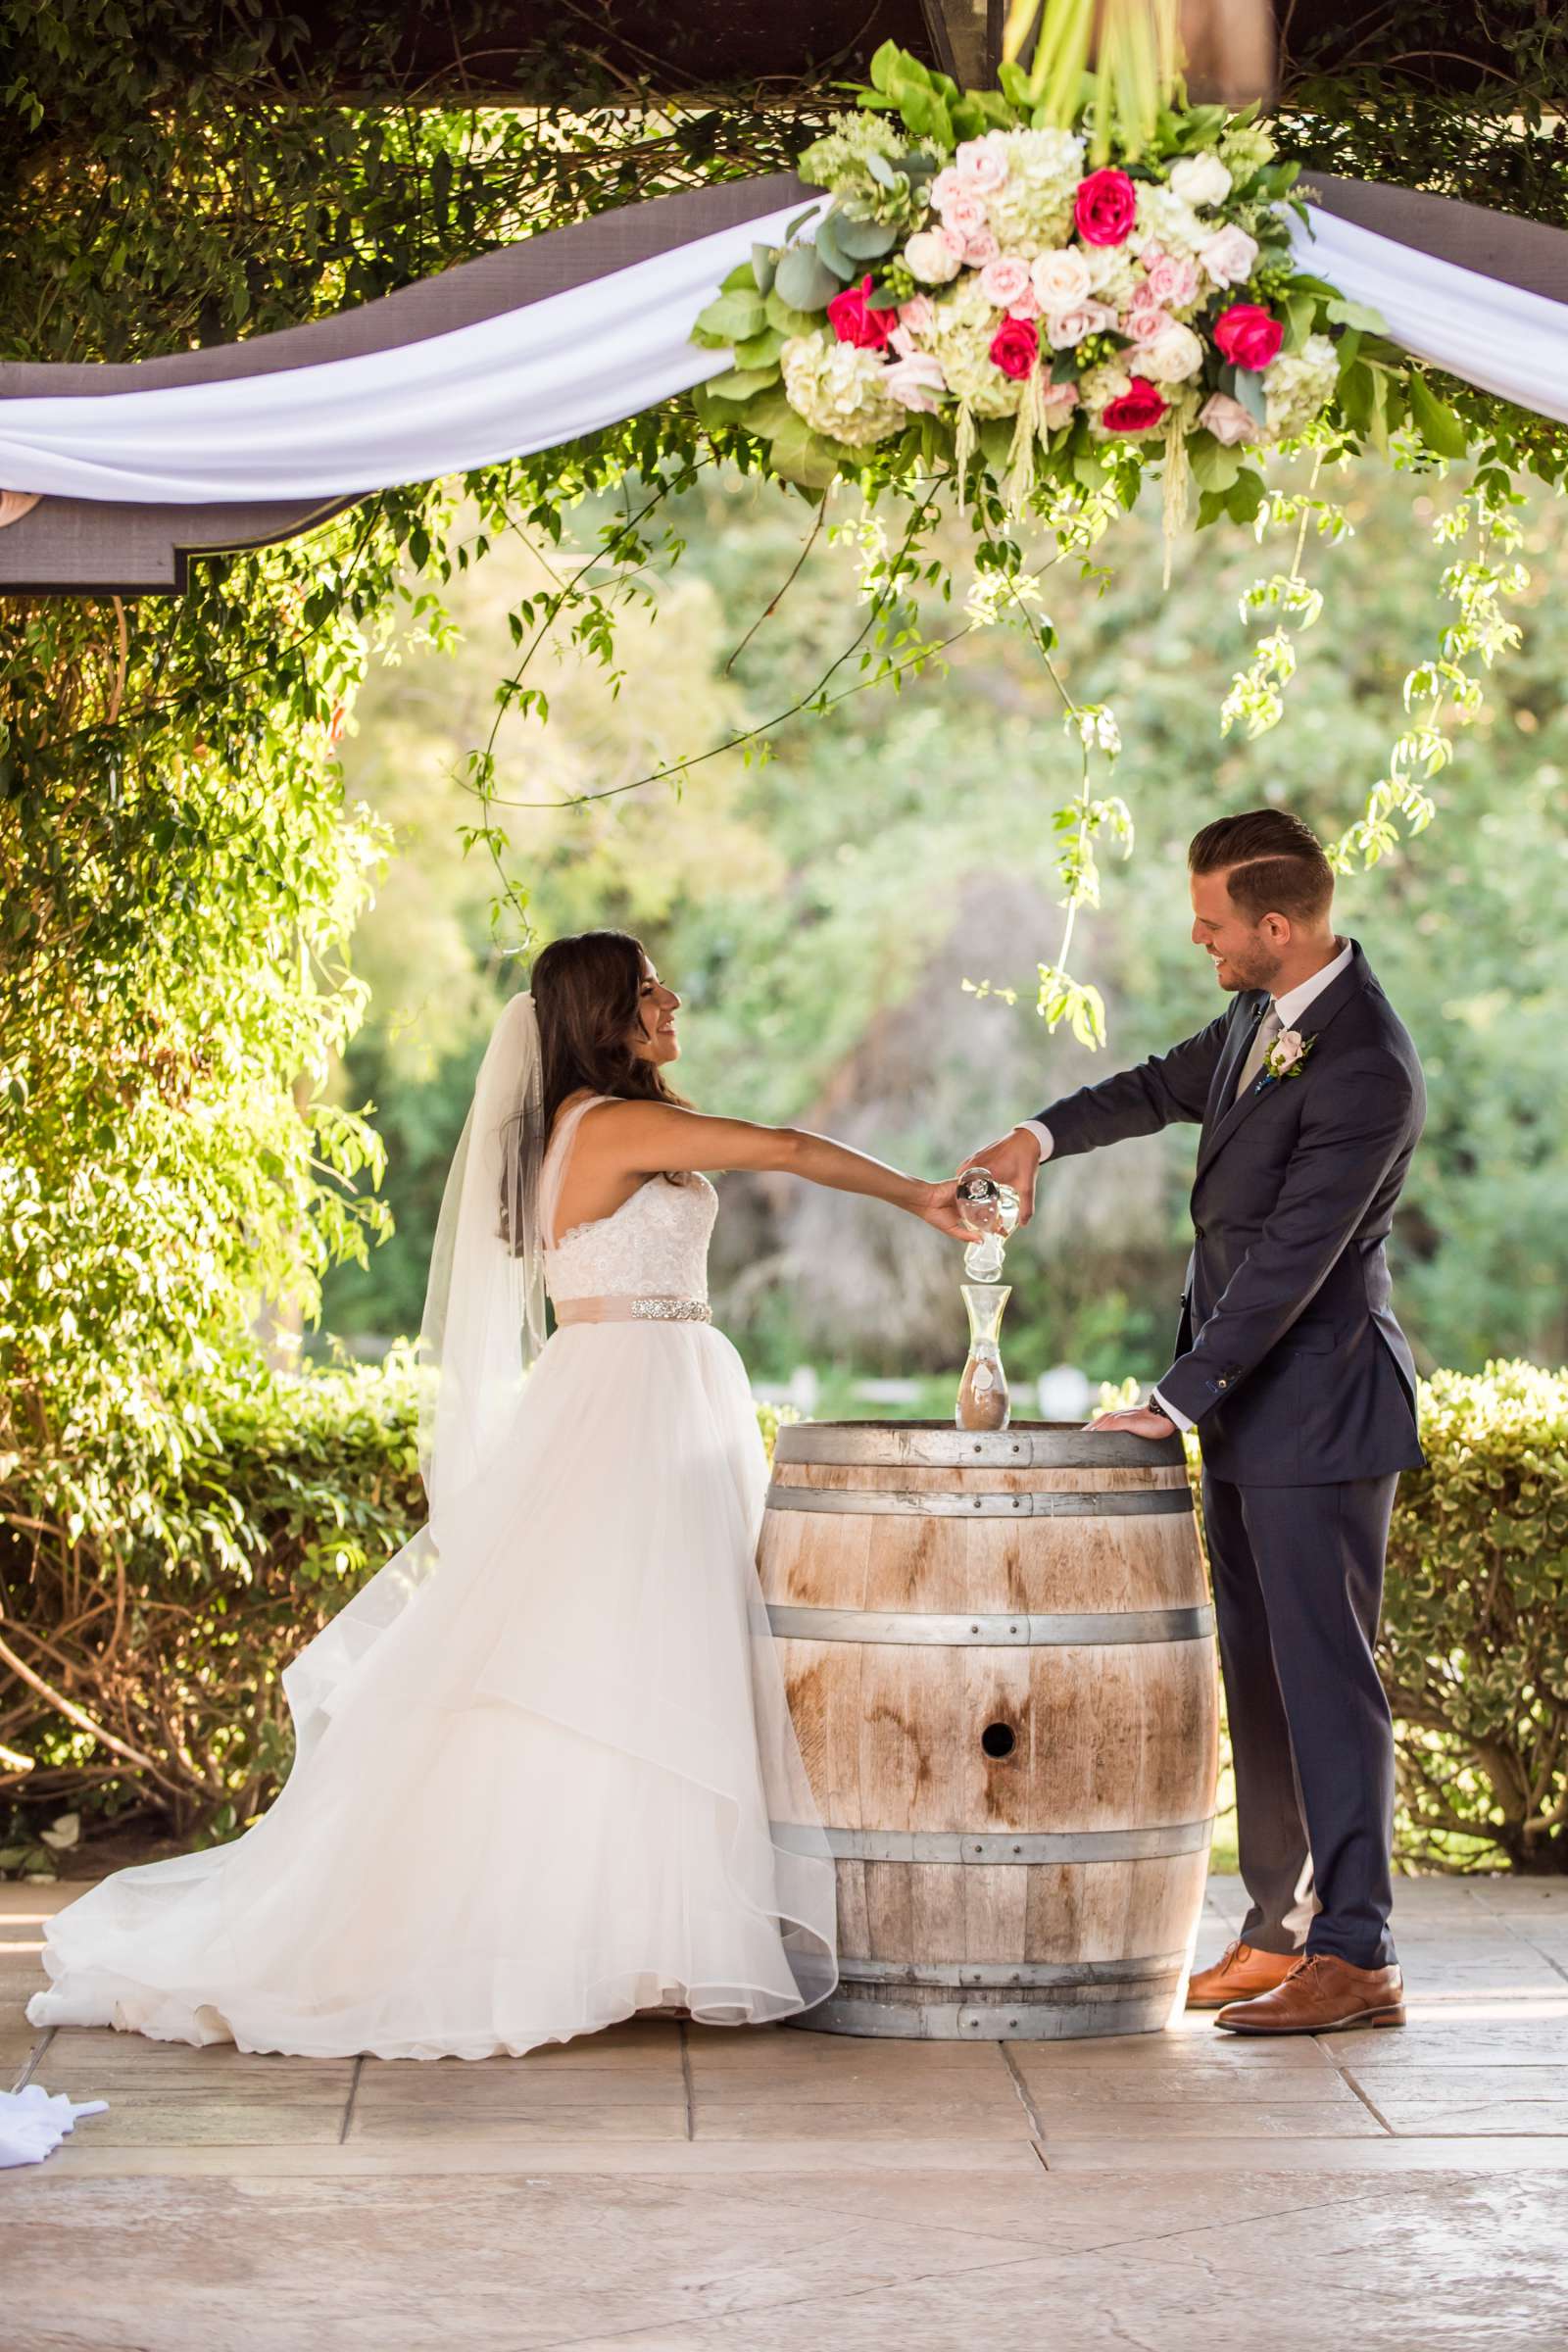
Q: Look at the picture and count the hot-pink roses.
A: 5